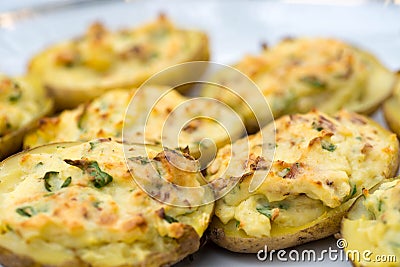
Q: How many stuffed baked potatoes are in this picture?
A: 8